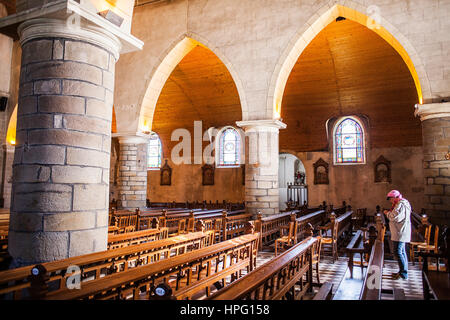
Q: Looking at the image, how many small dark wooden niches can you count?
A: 4